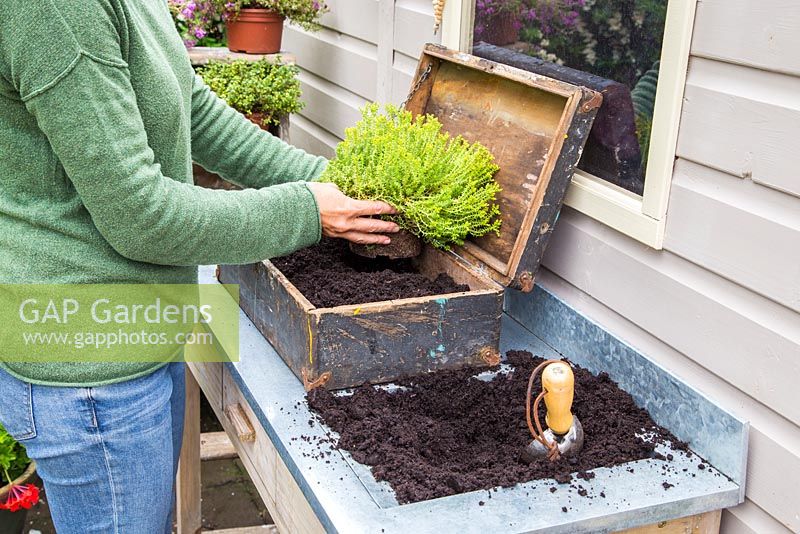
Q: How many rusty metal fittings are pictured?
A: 4